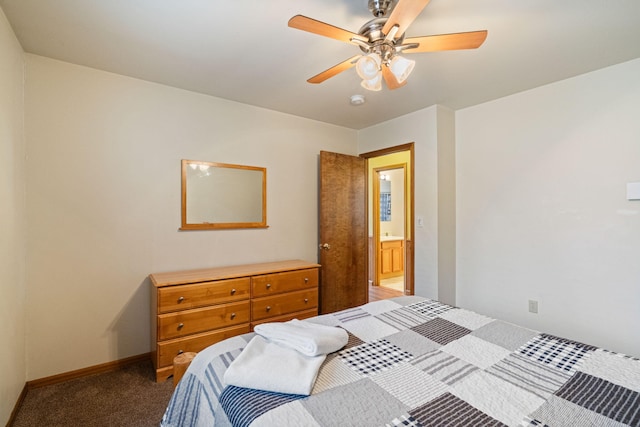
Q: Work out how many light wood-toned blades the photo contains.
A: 5